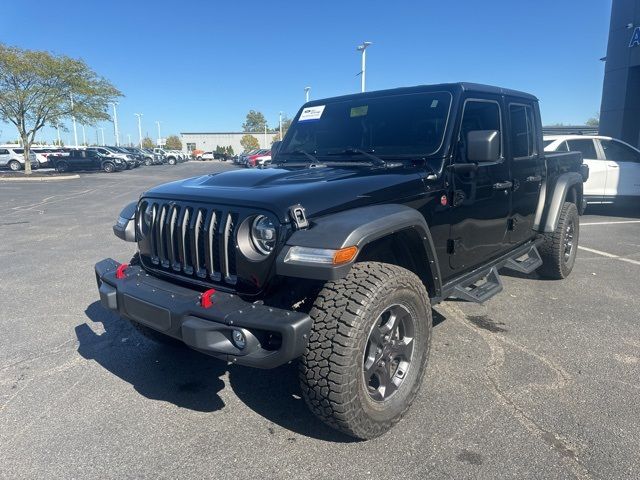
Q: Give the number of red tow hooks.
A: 2